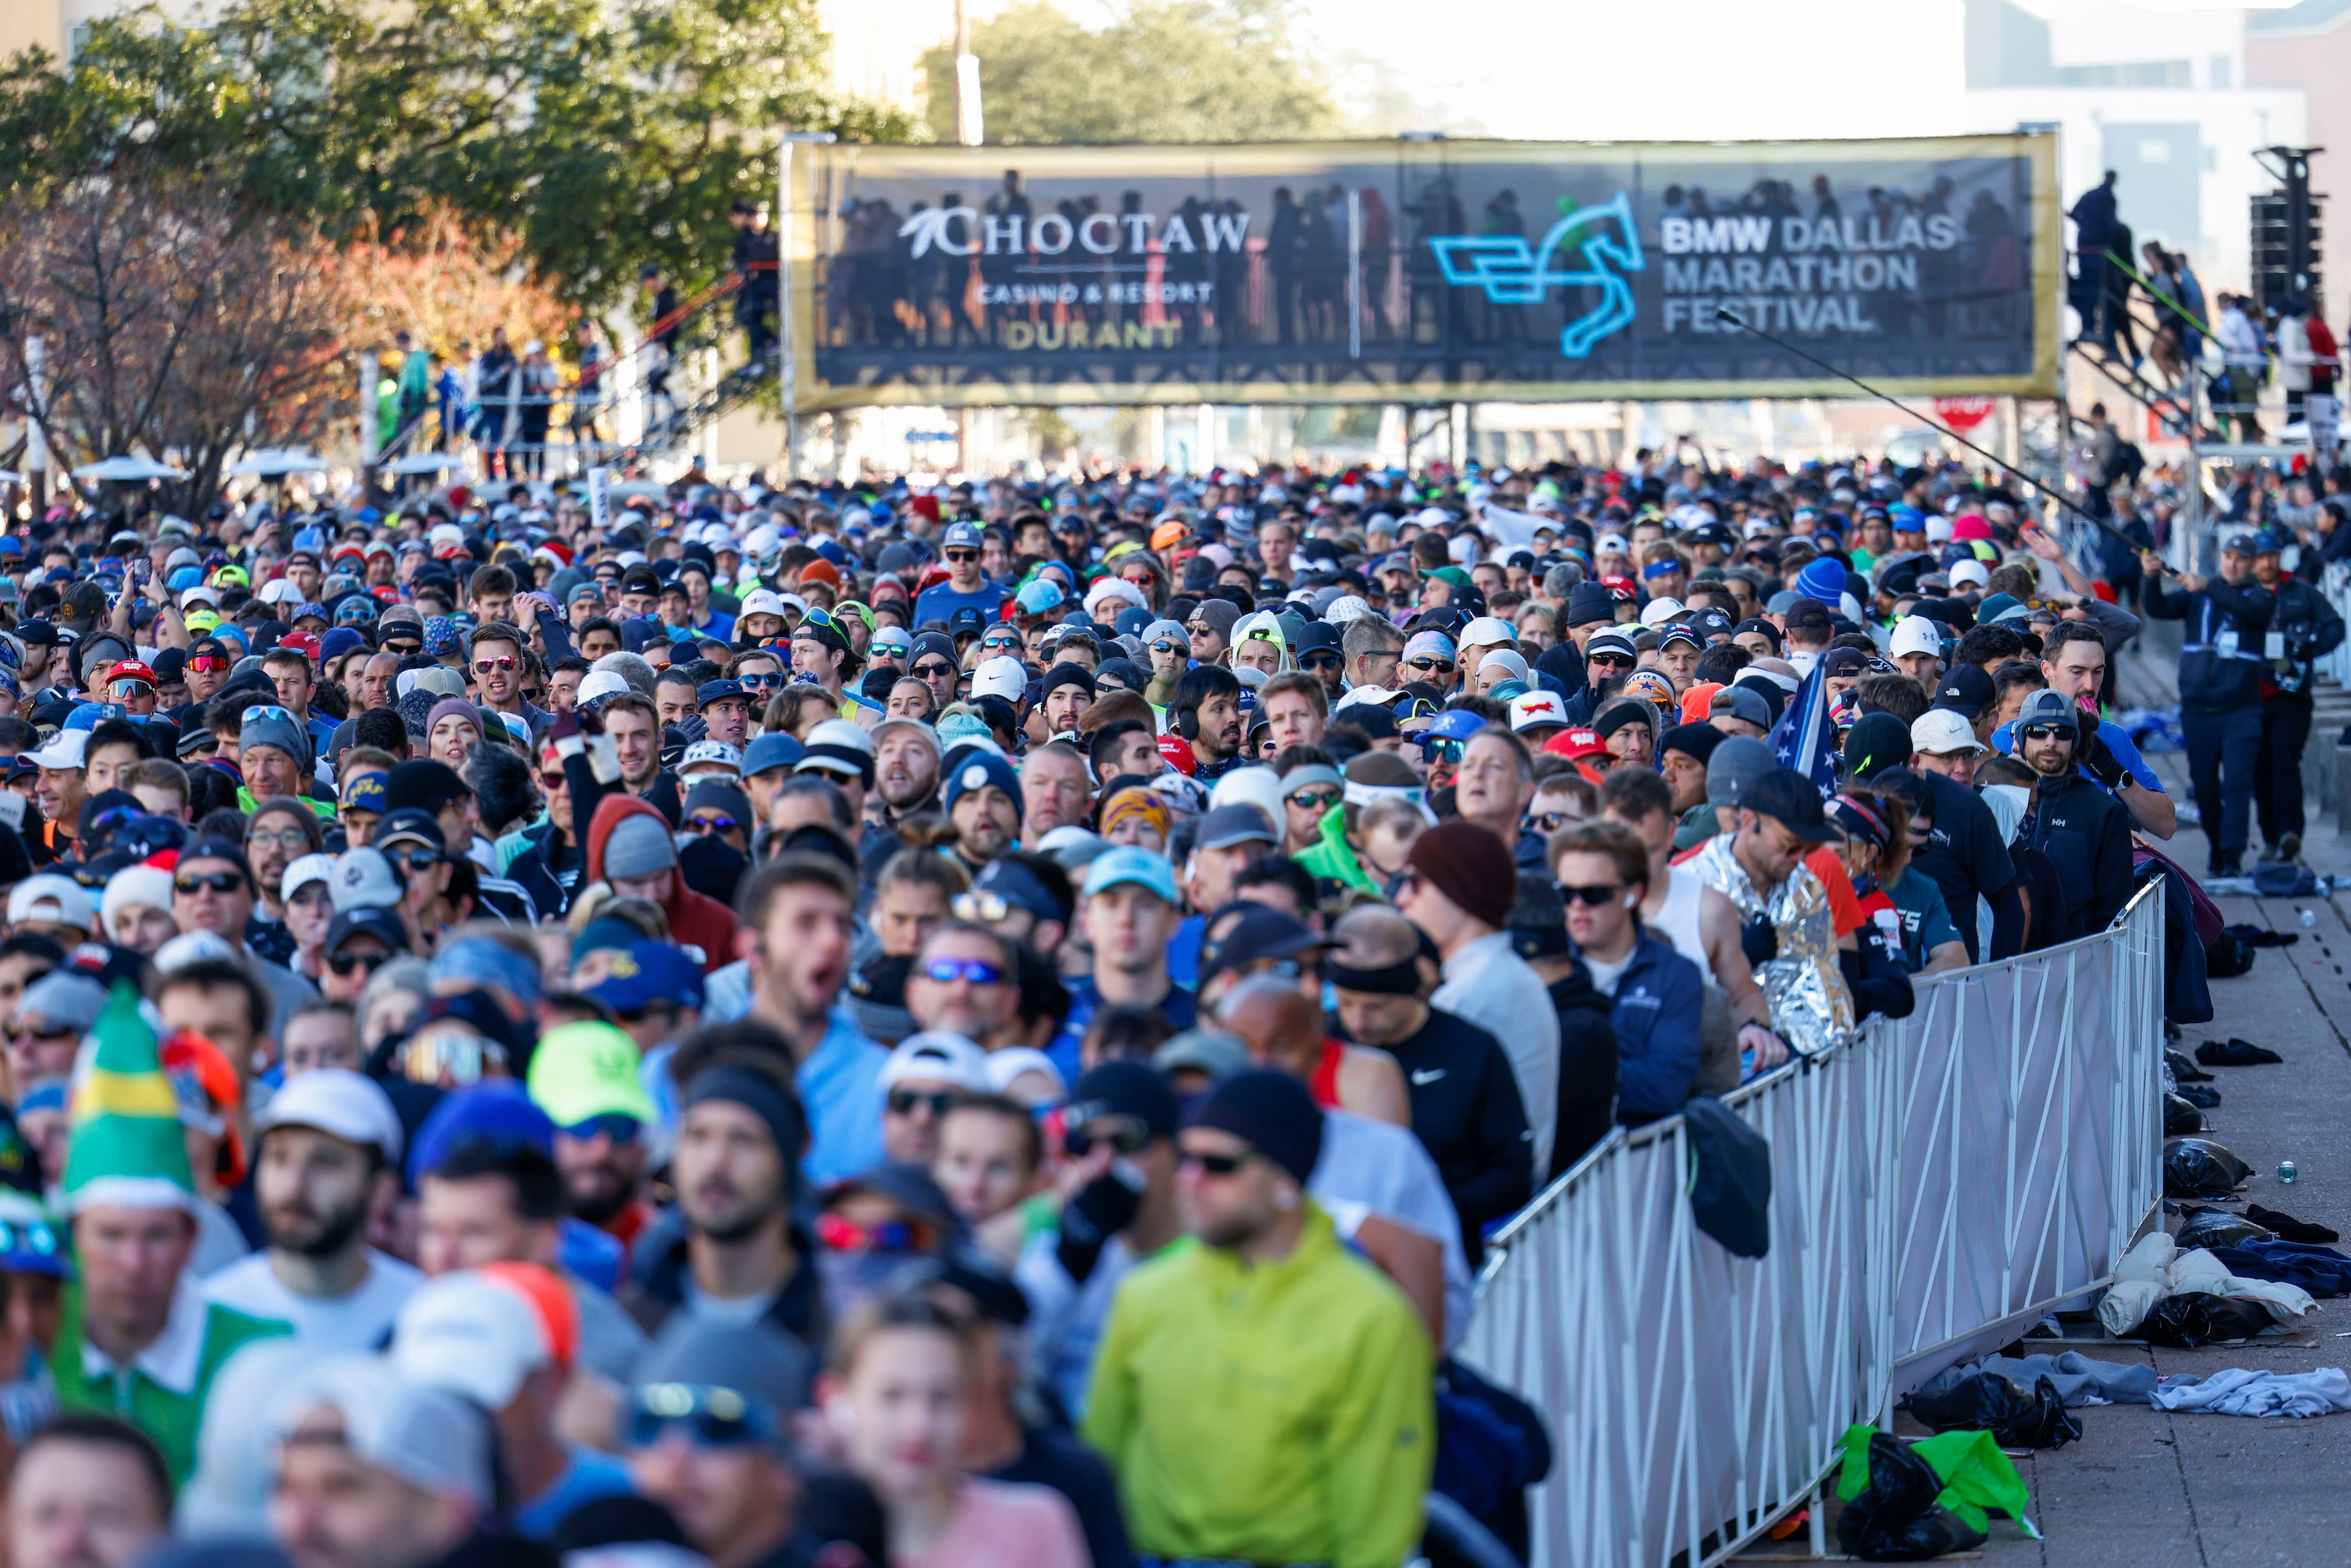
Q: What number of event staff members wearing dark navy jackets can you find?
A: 2